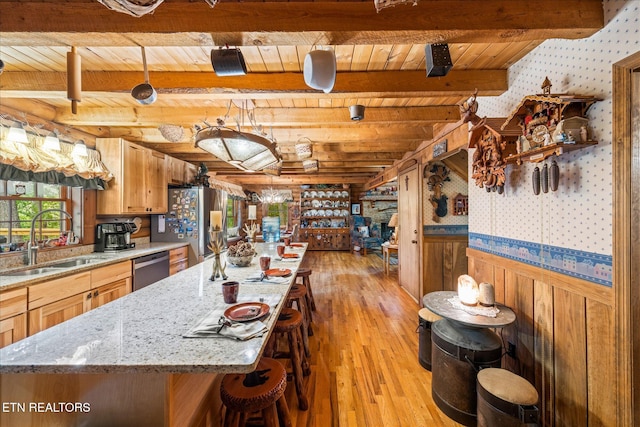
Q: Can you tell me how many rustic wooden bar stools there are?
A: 4